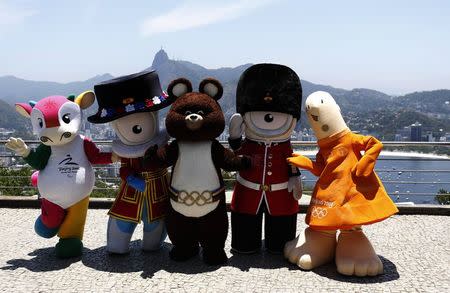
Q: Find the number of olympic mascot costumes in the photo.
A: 5